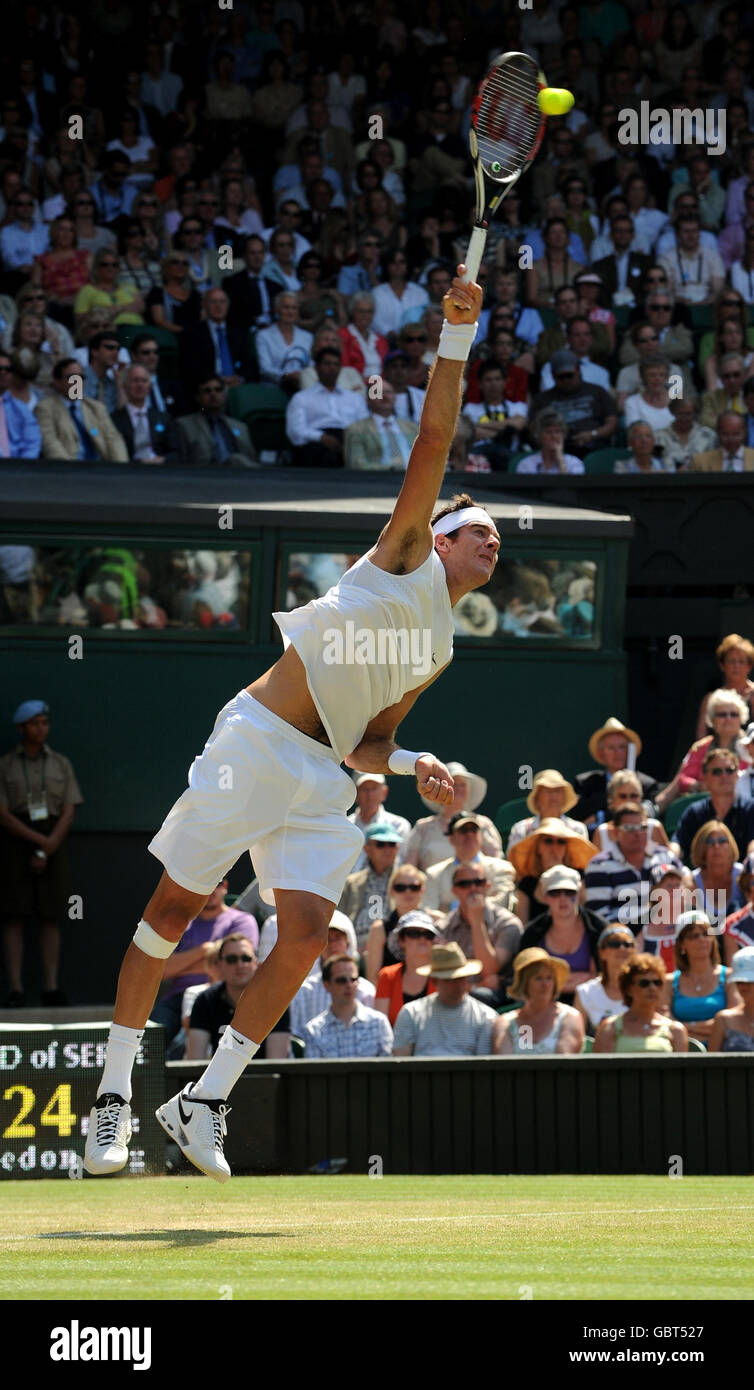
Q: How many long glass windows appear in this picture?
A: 2